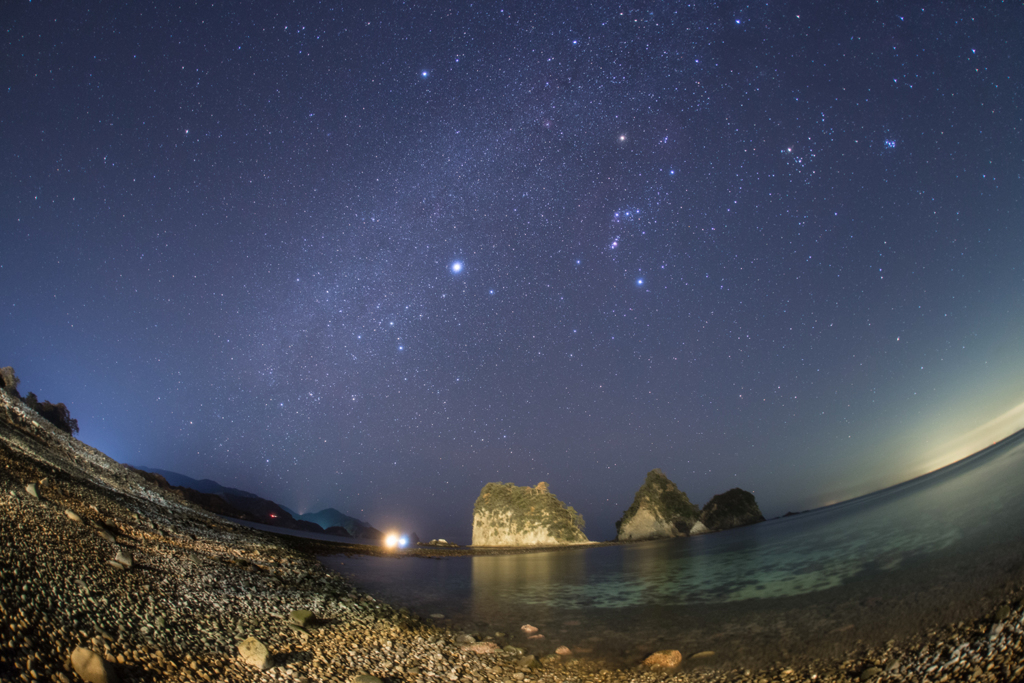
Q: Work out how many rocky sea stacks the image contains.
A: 3